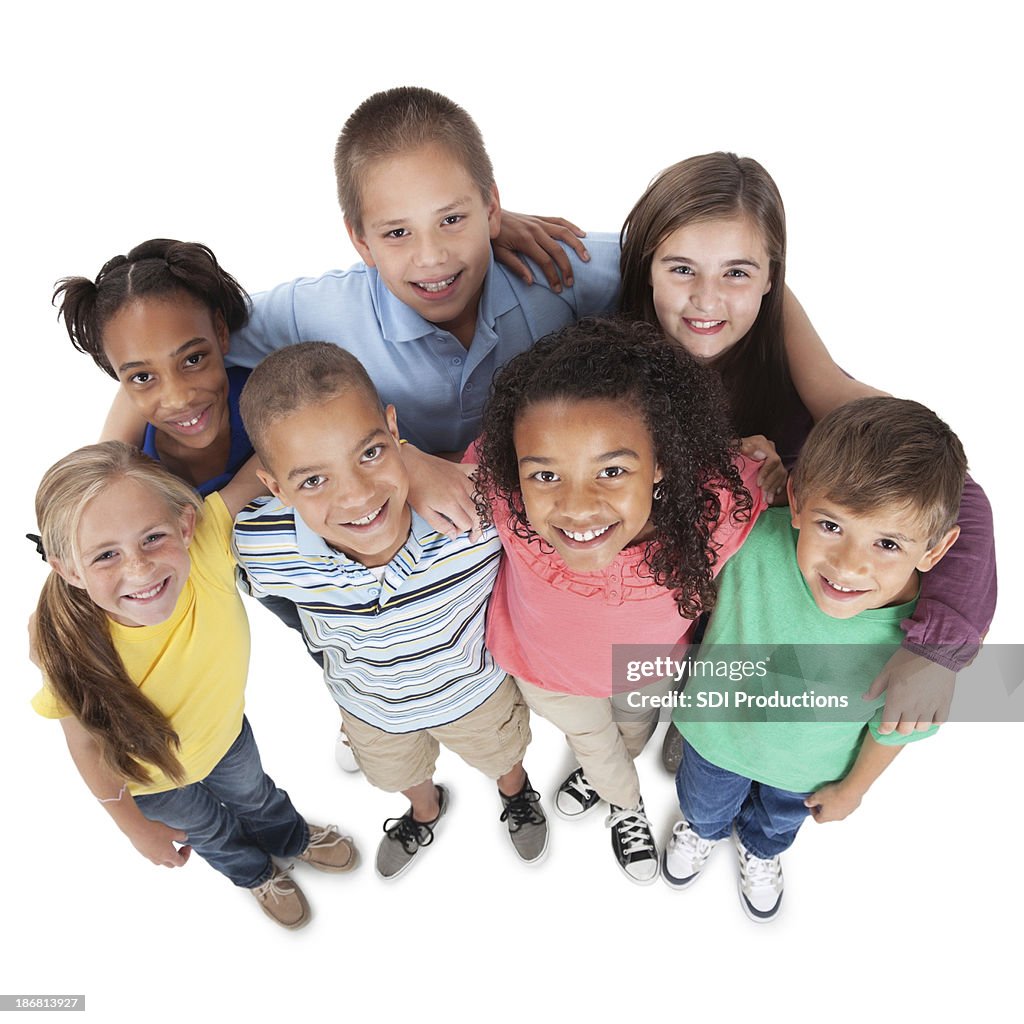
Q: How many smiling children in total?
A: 7